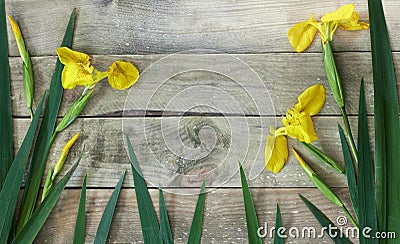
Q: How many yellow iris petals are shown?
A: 9